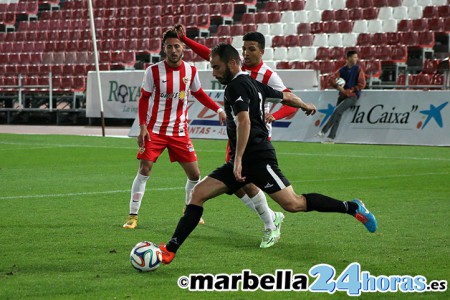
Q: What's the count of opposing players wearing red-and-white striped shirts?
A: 2